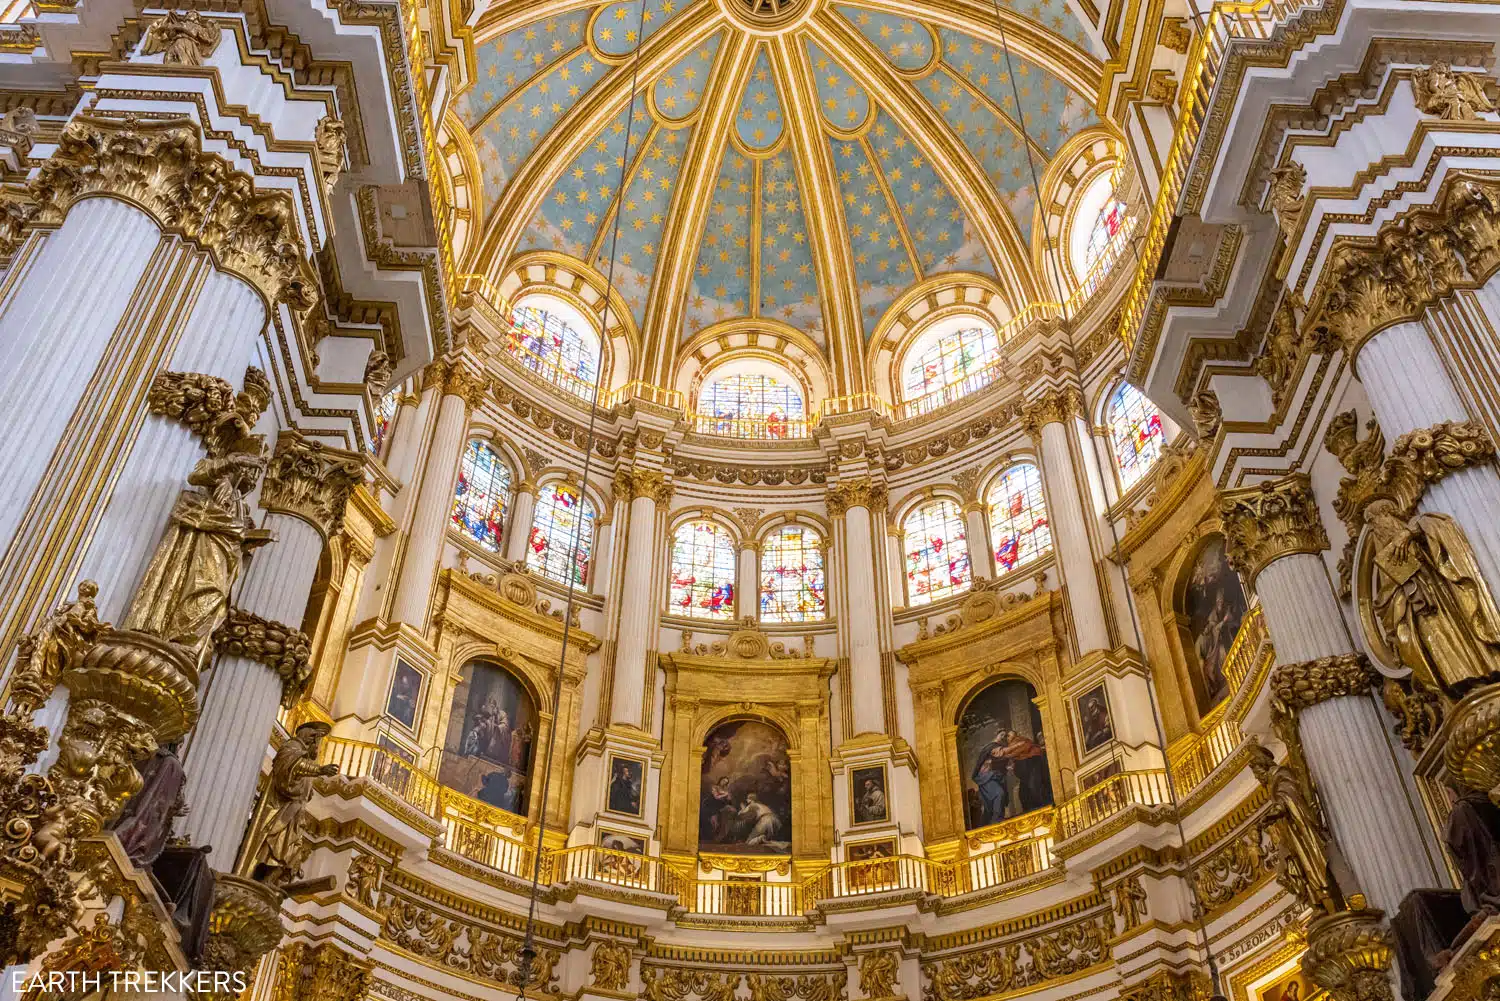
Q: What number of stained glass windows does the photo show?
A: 12